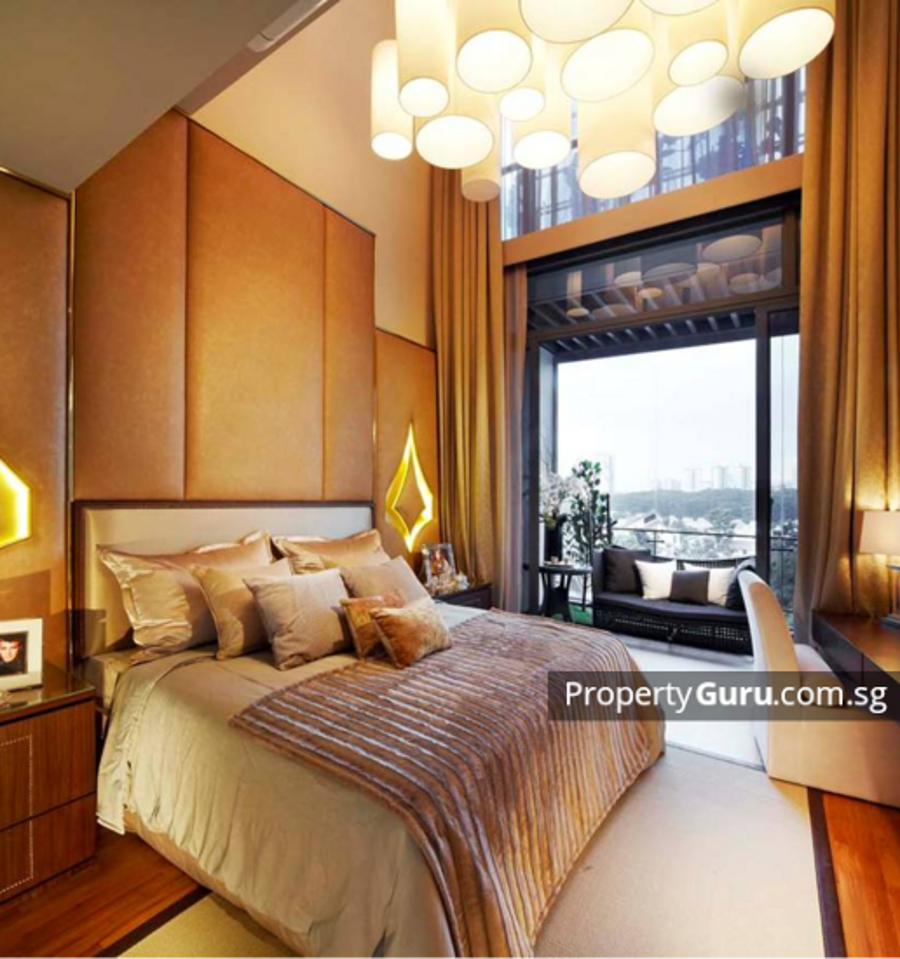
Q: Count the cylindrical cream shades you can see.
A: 14